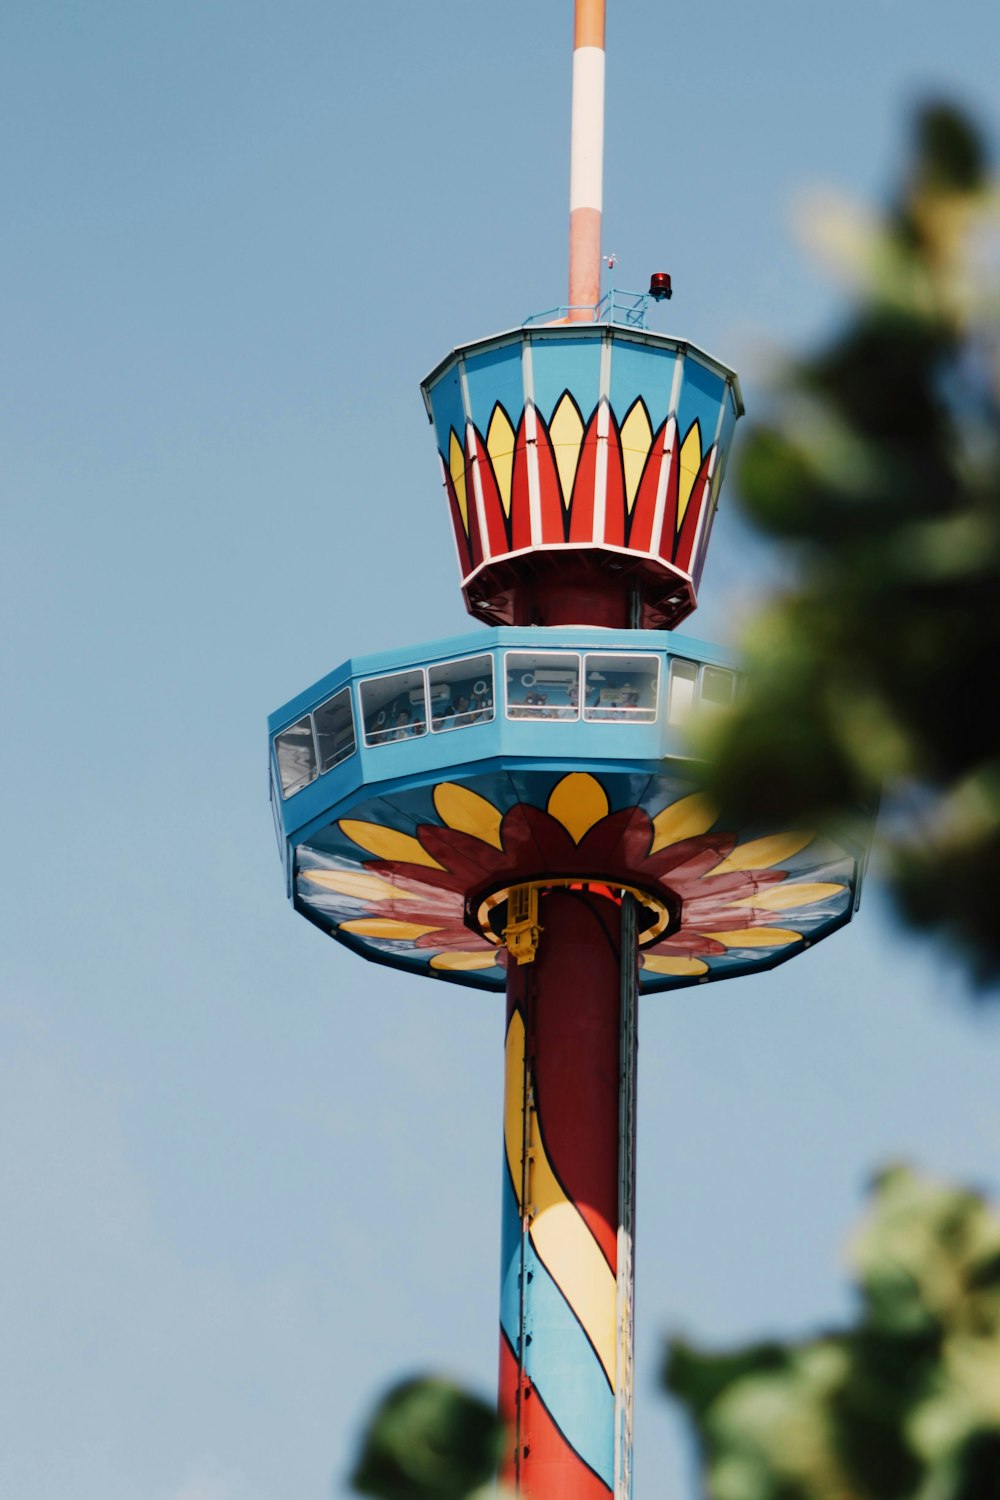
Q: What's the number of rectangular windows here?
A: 8